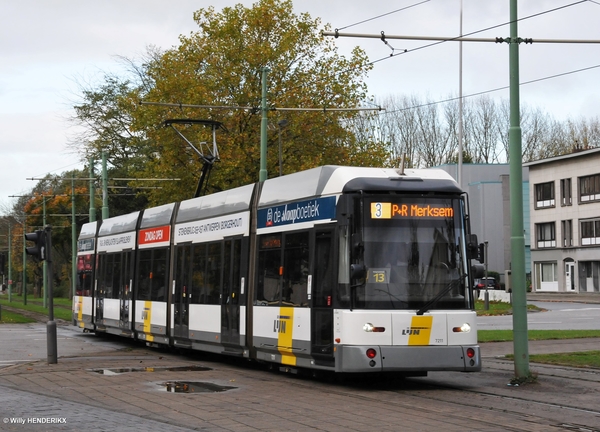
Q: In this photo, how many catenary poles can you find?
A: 8